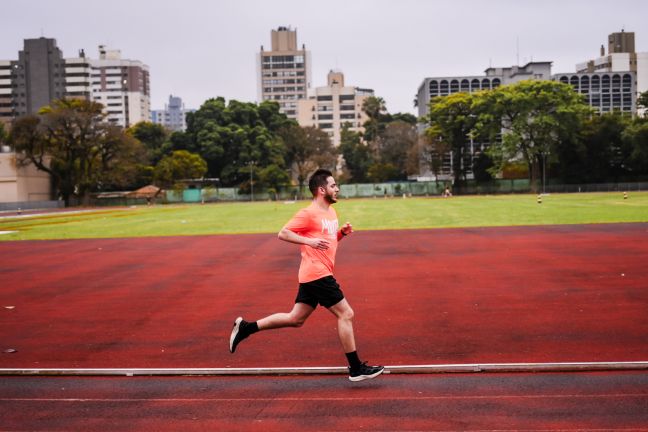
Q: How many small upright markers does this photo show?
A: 2